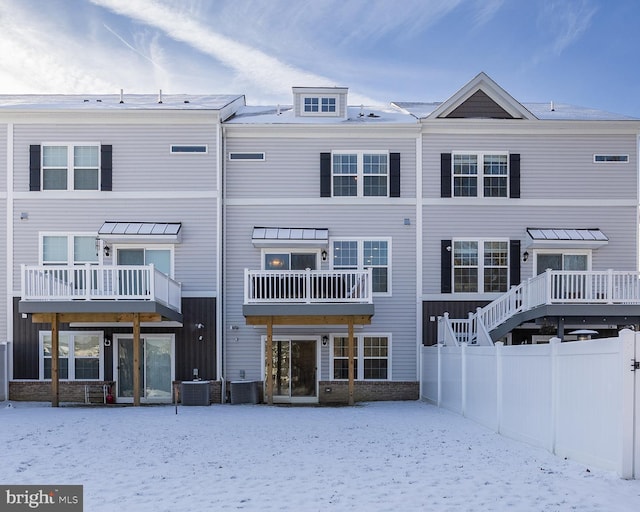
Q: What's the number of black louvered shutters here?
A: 8